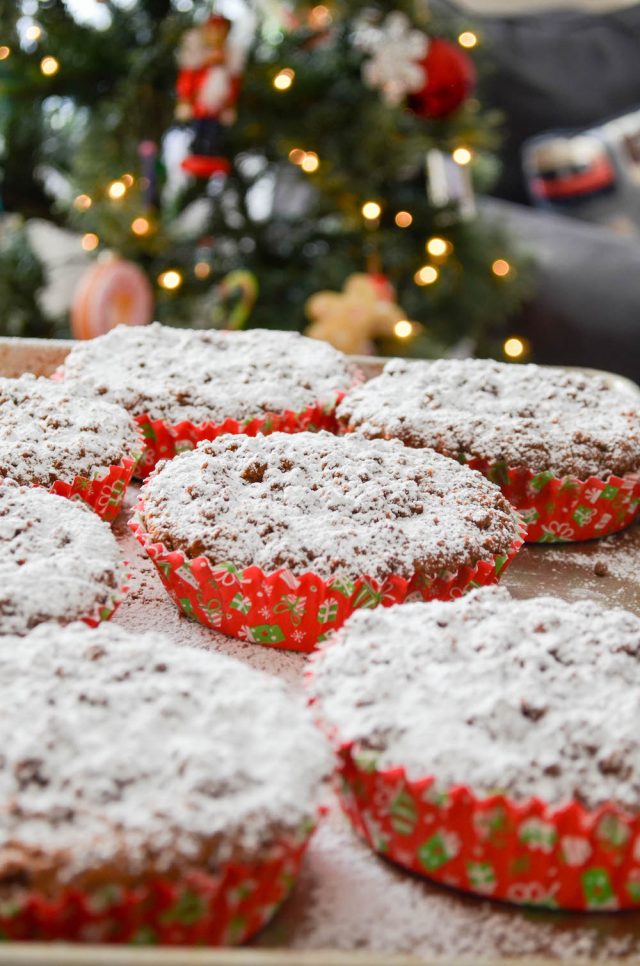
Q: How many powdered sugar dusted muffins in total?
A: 7